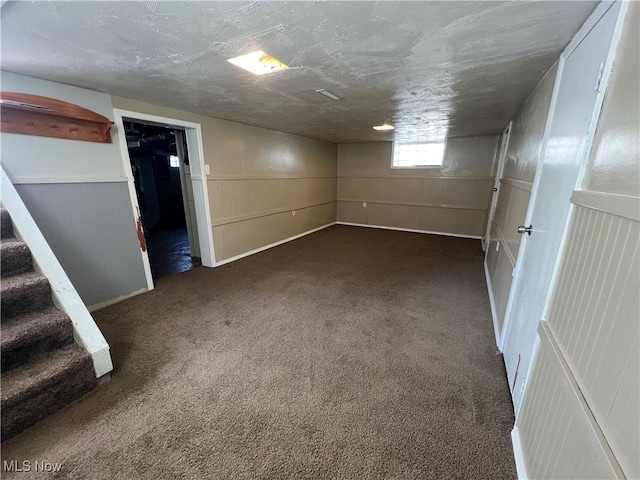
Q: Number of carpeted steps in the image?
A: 5